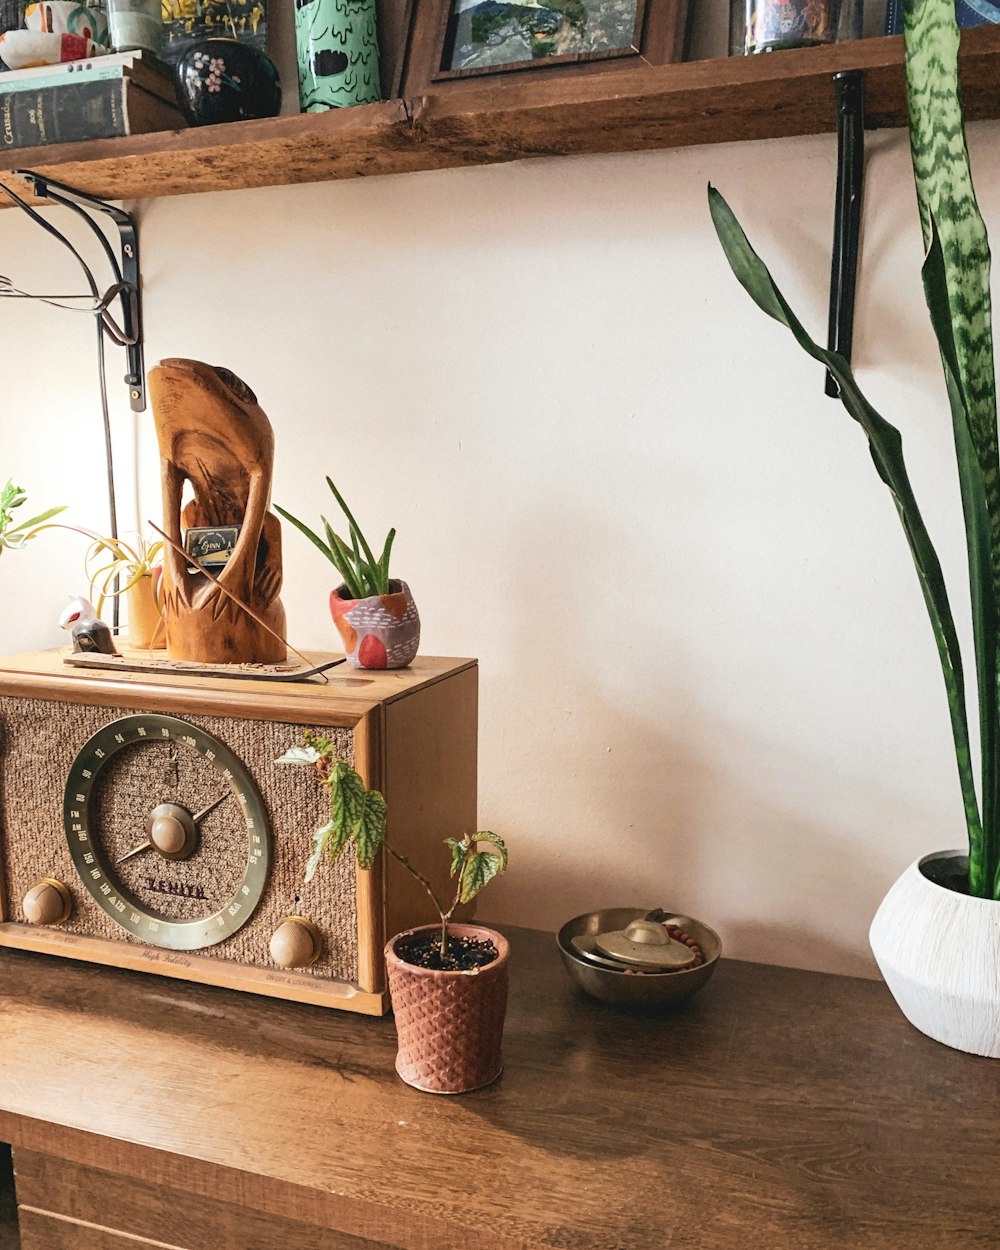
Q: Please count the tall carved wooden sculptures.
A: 1